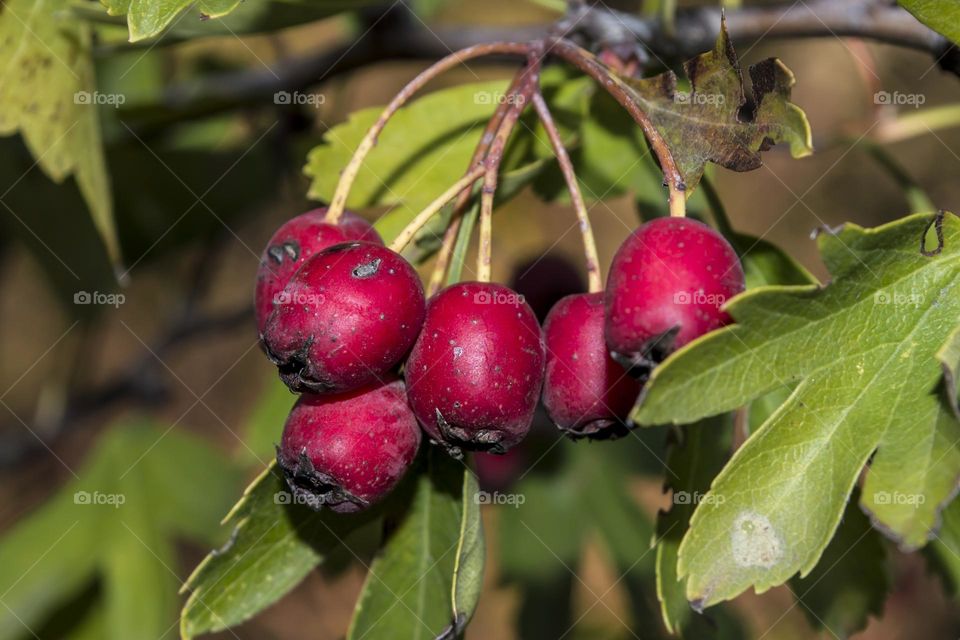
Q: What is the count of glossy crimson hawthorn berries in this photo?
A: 6